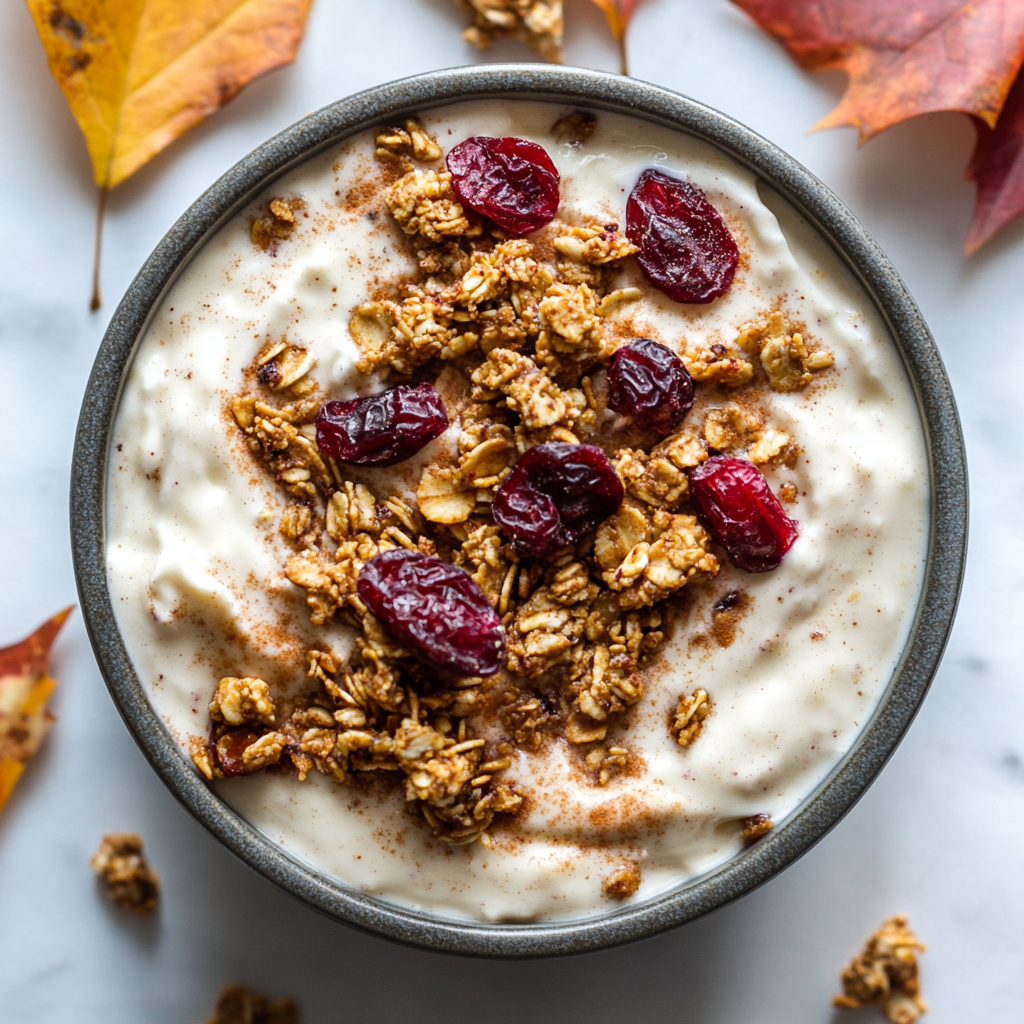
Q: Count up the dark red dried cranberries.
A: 7